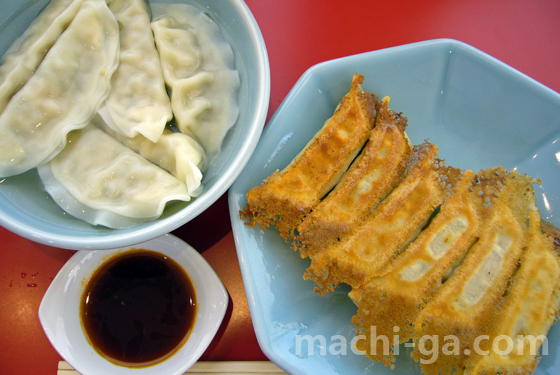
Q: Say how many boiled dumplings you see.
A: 6